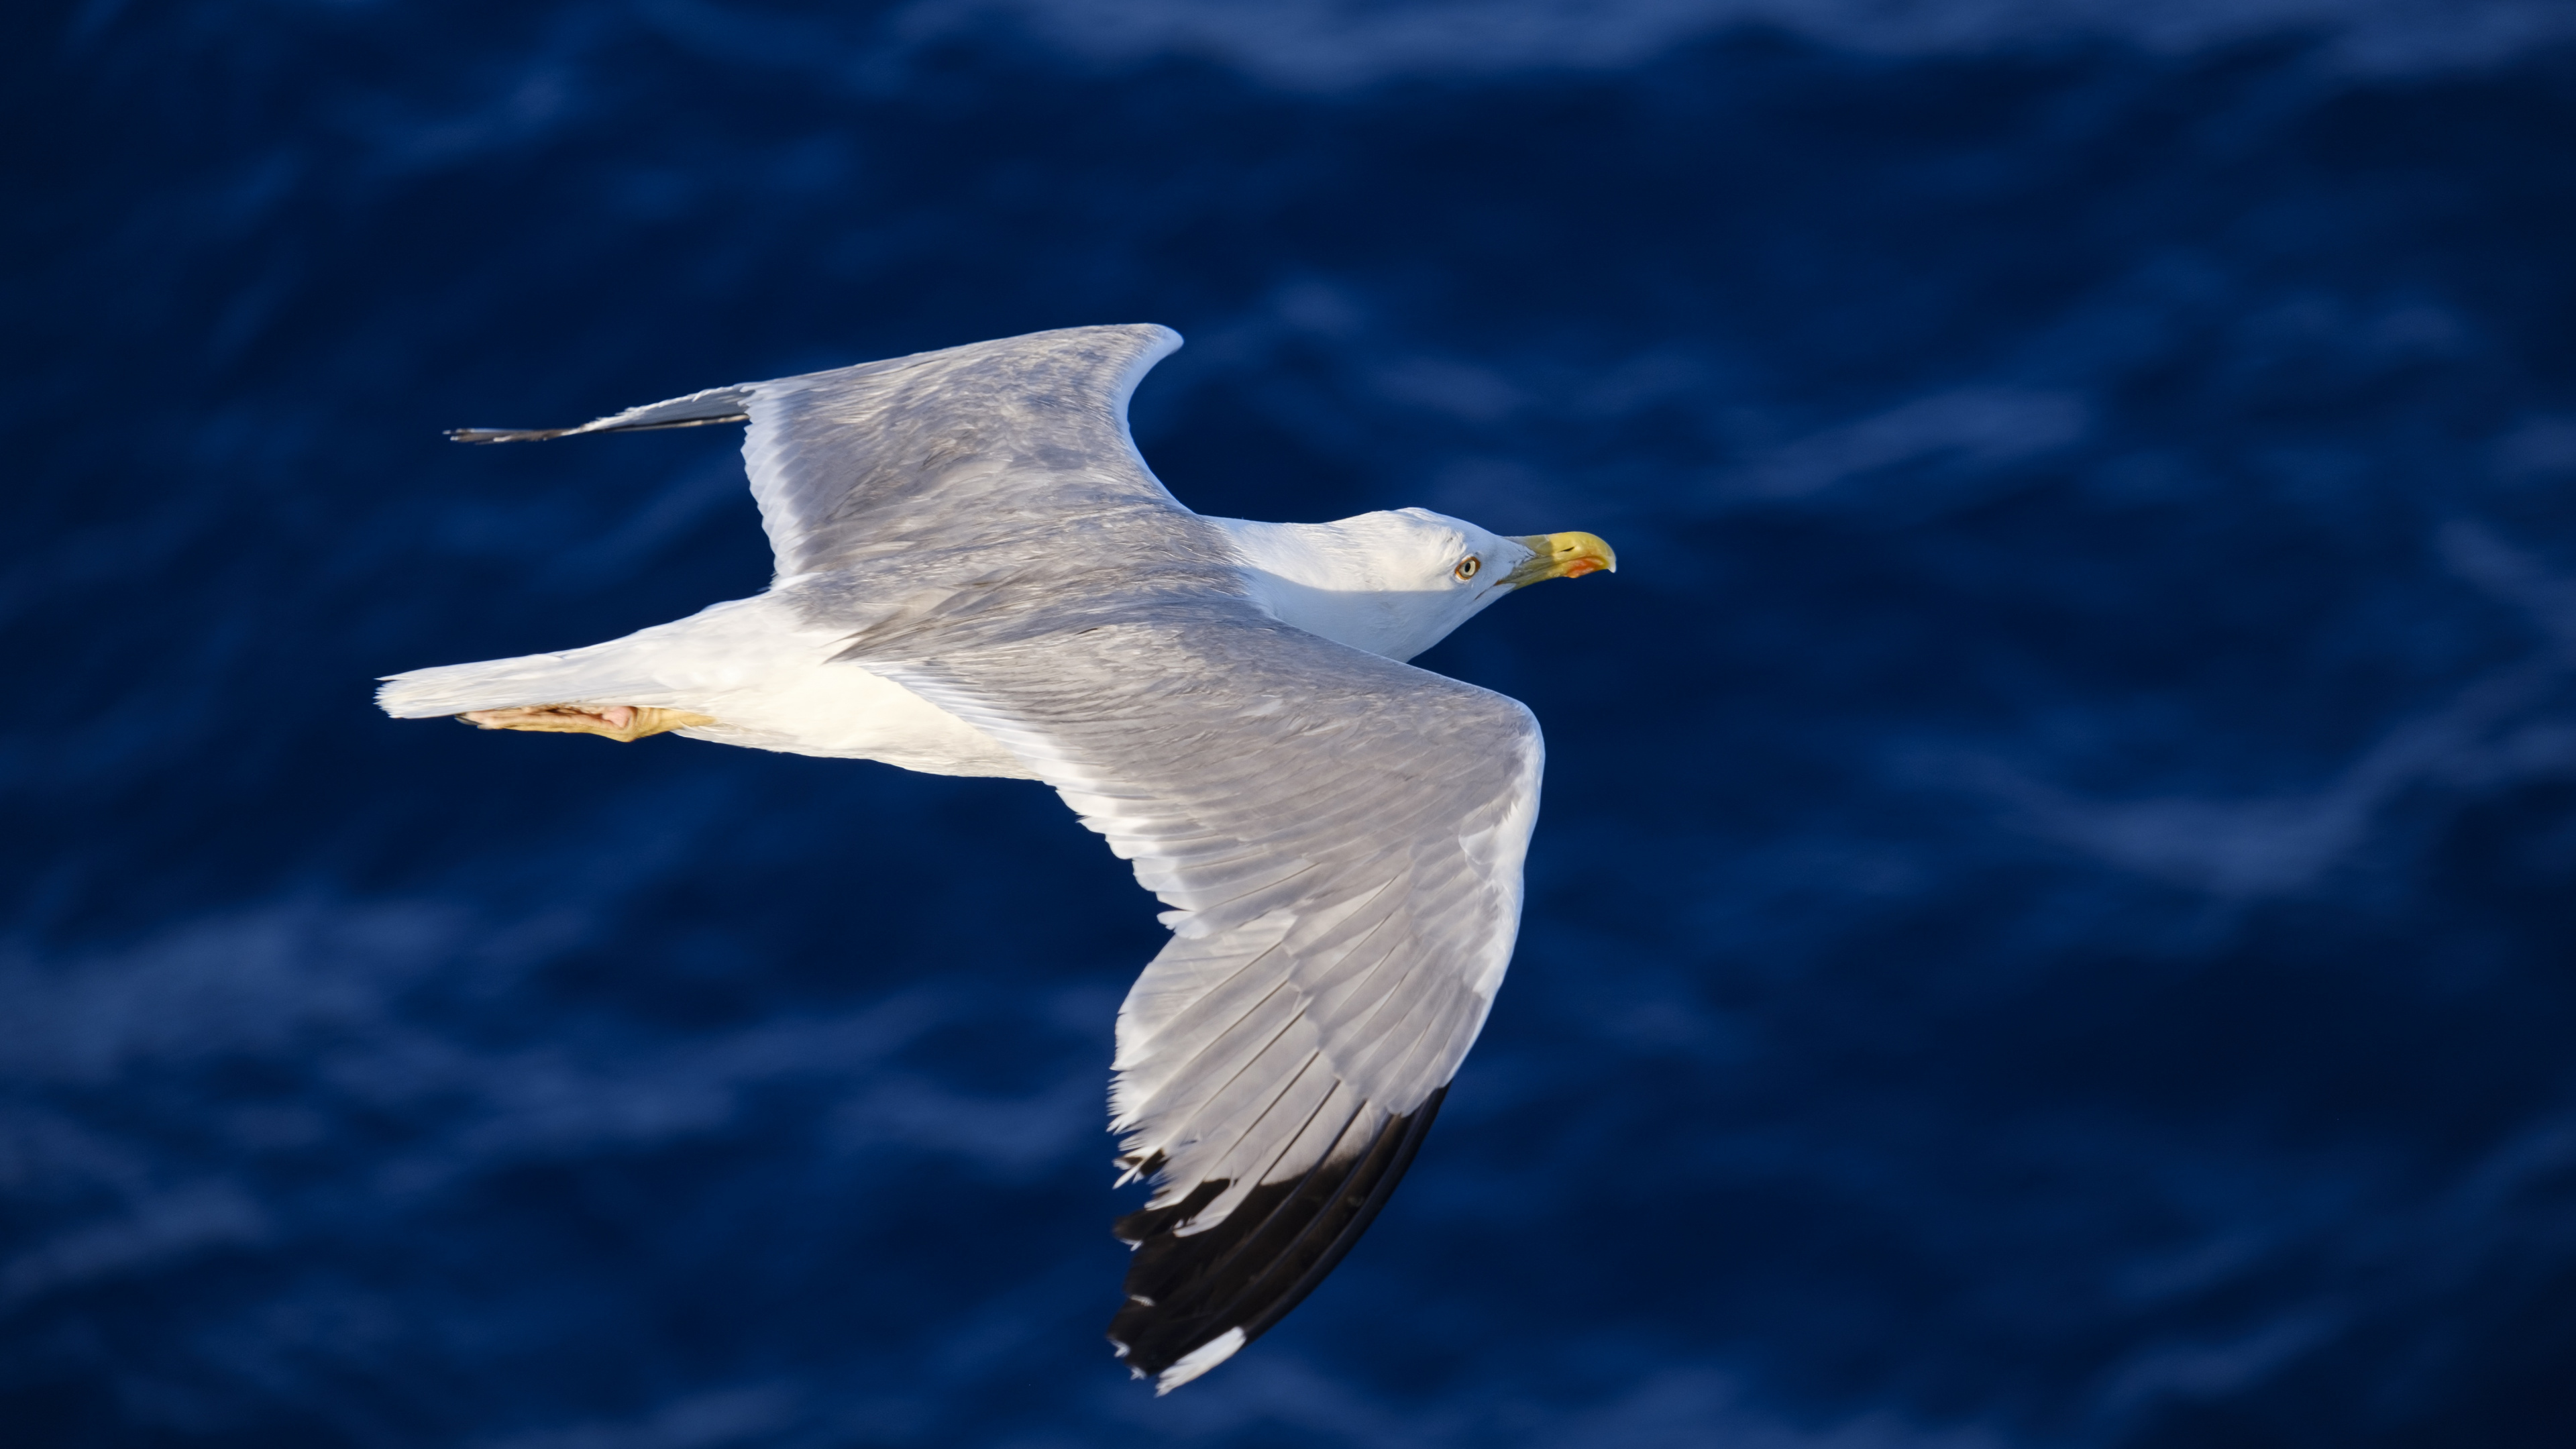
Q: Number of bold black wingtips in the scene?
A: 1